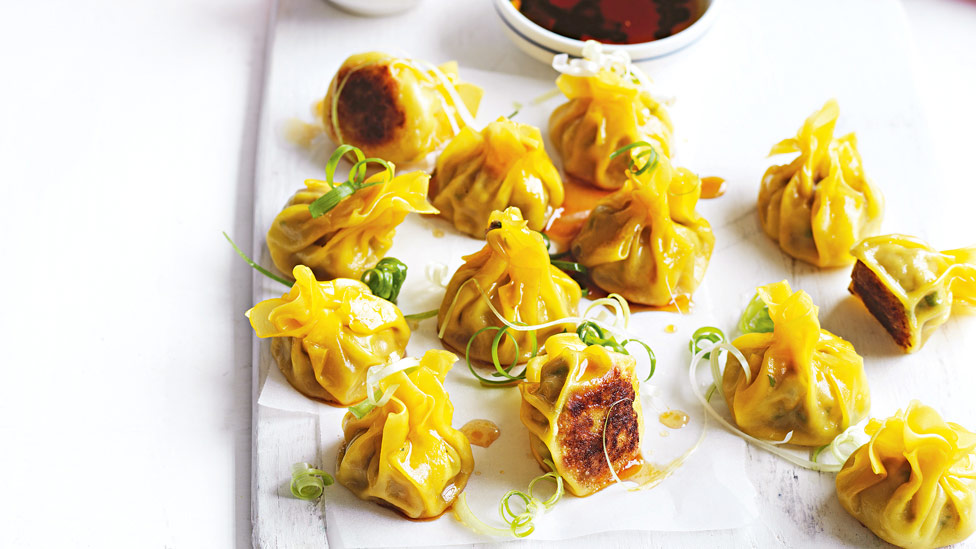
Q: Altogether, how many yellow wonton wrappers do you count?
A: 13